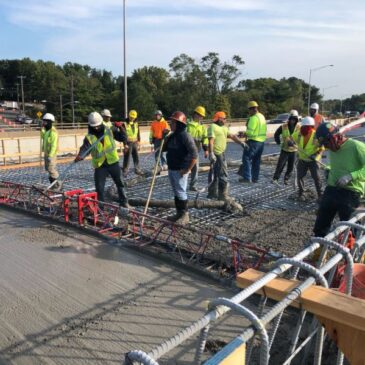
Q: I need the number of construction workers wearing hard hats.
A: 13